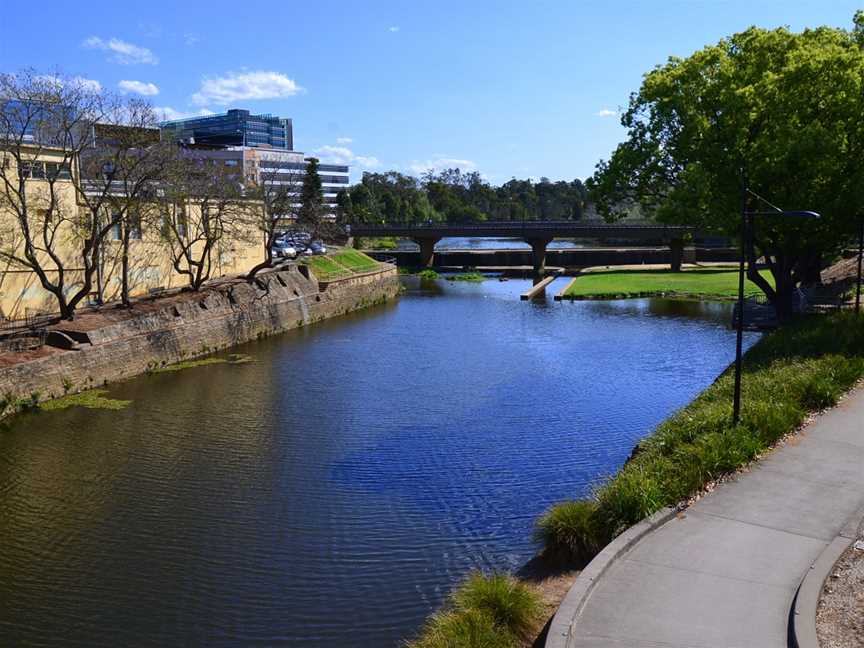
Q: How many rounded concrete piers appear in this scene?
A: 3